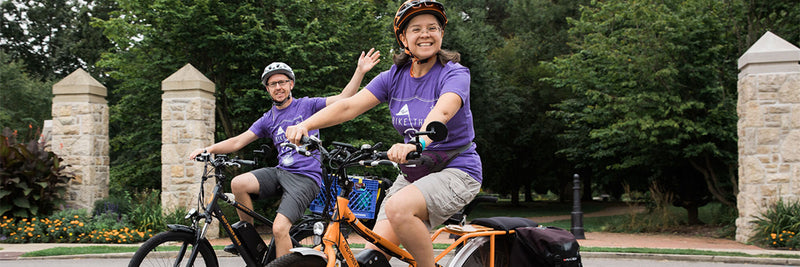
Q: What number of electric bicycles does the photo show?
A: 2